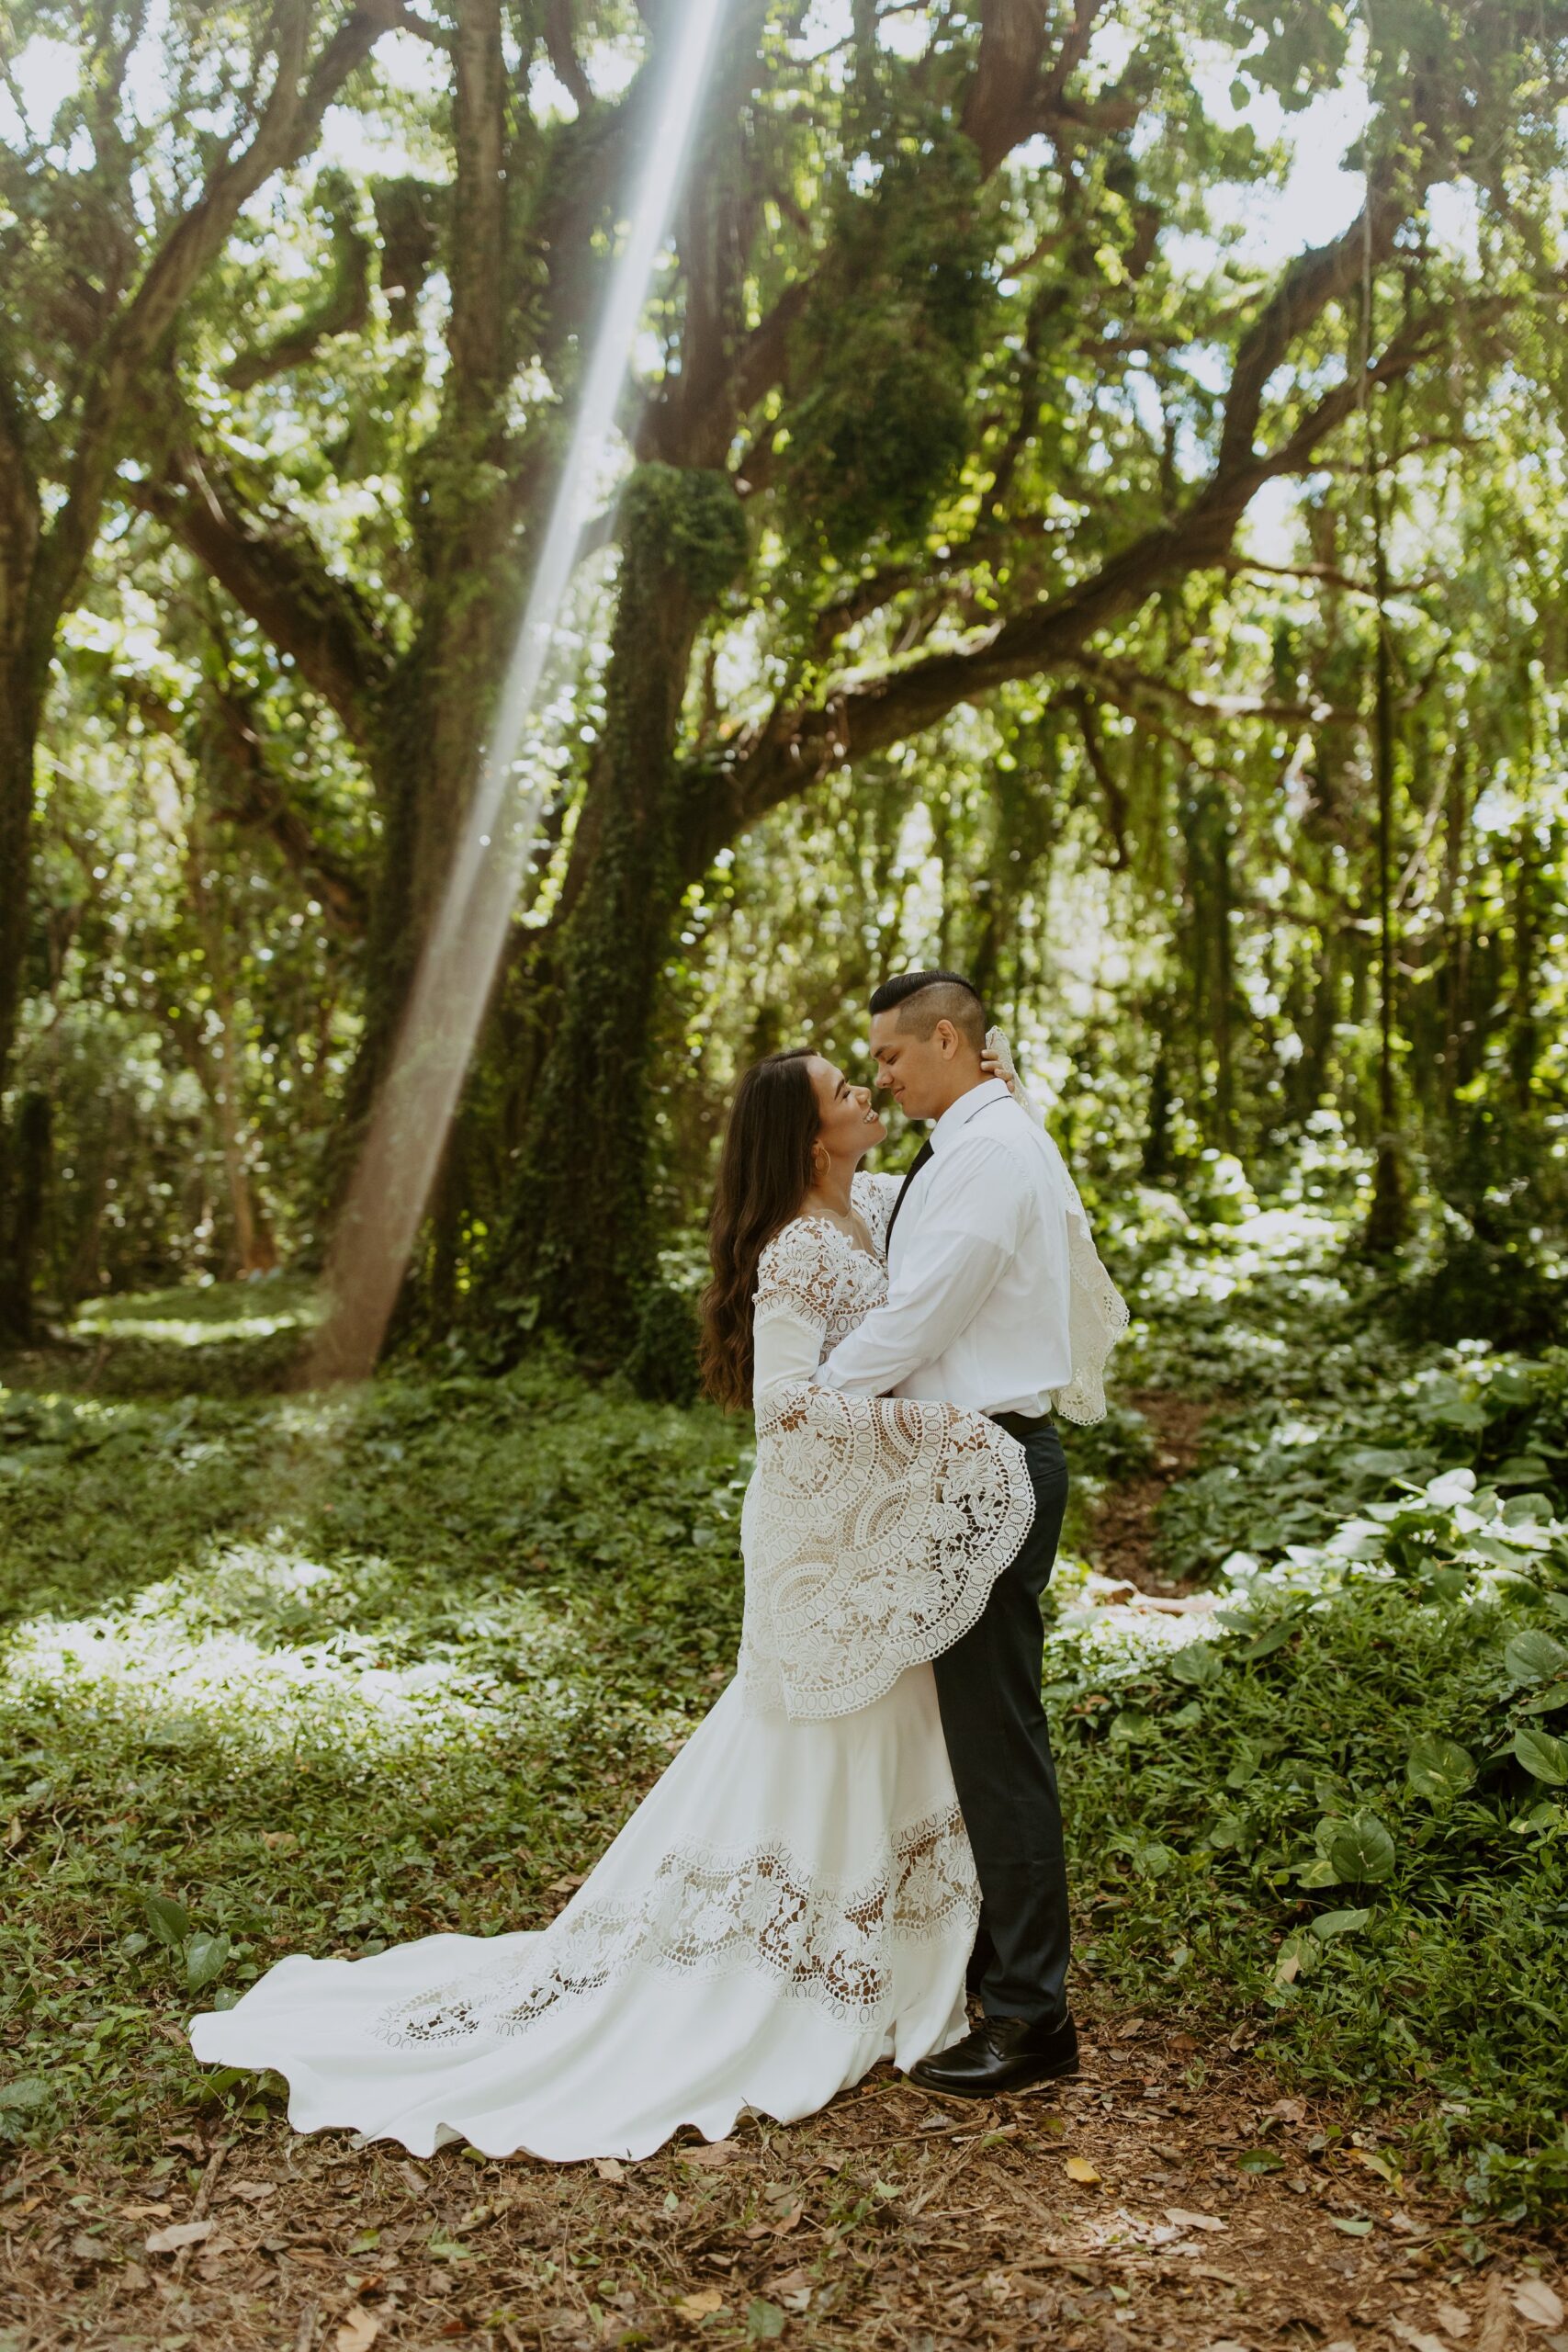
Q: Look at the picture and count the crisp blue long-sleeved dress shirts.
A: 0